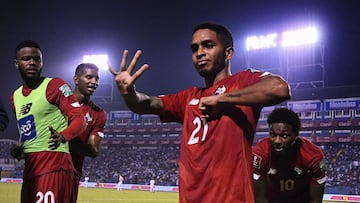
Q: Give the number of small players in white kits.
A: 3